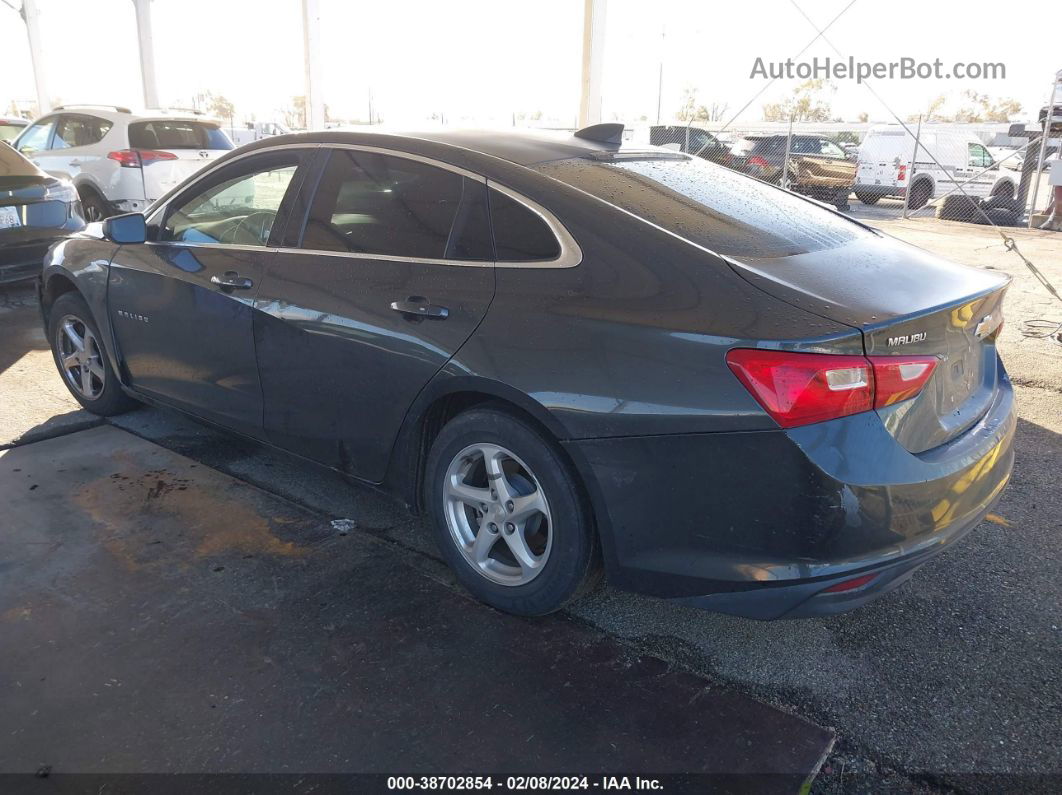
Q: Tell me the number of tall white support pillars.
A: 4